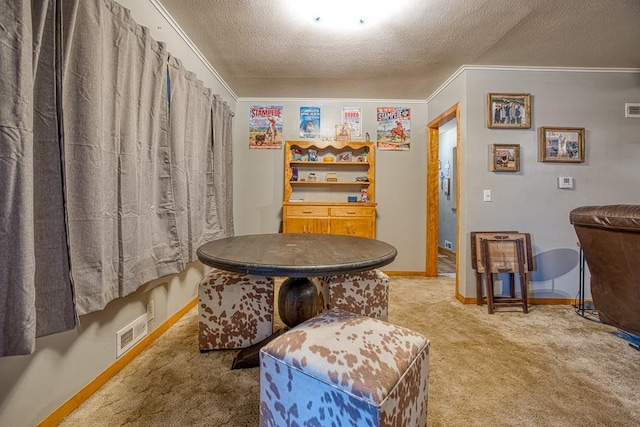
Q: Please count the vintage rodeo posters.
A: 4